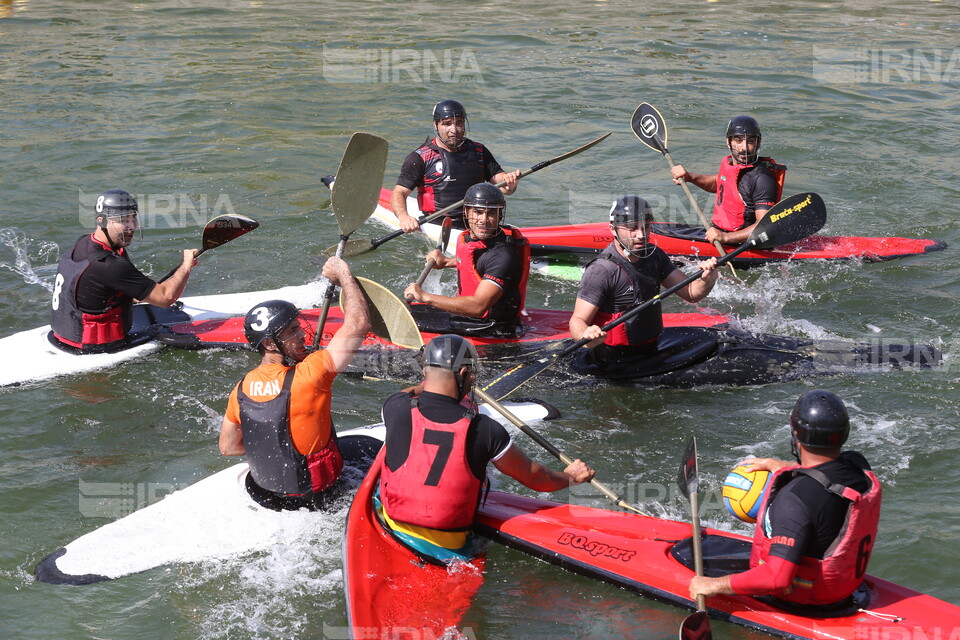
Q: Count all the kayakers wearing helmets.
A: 8